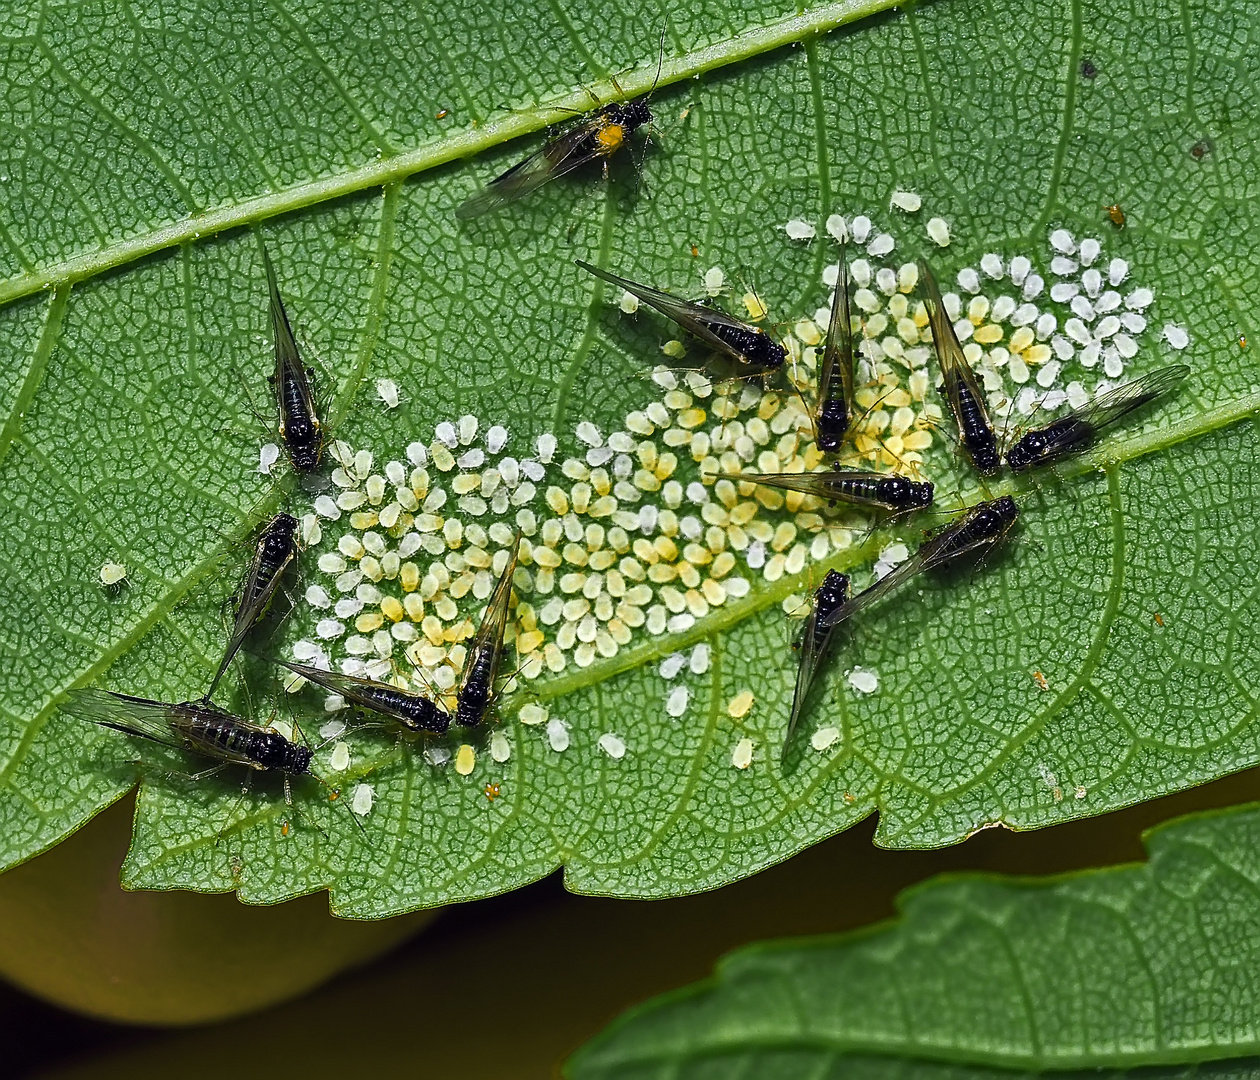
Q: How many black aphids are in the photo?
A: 13